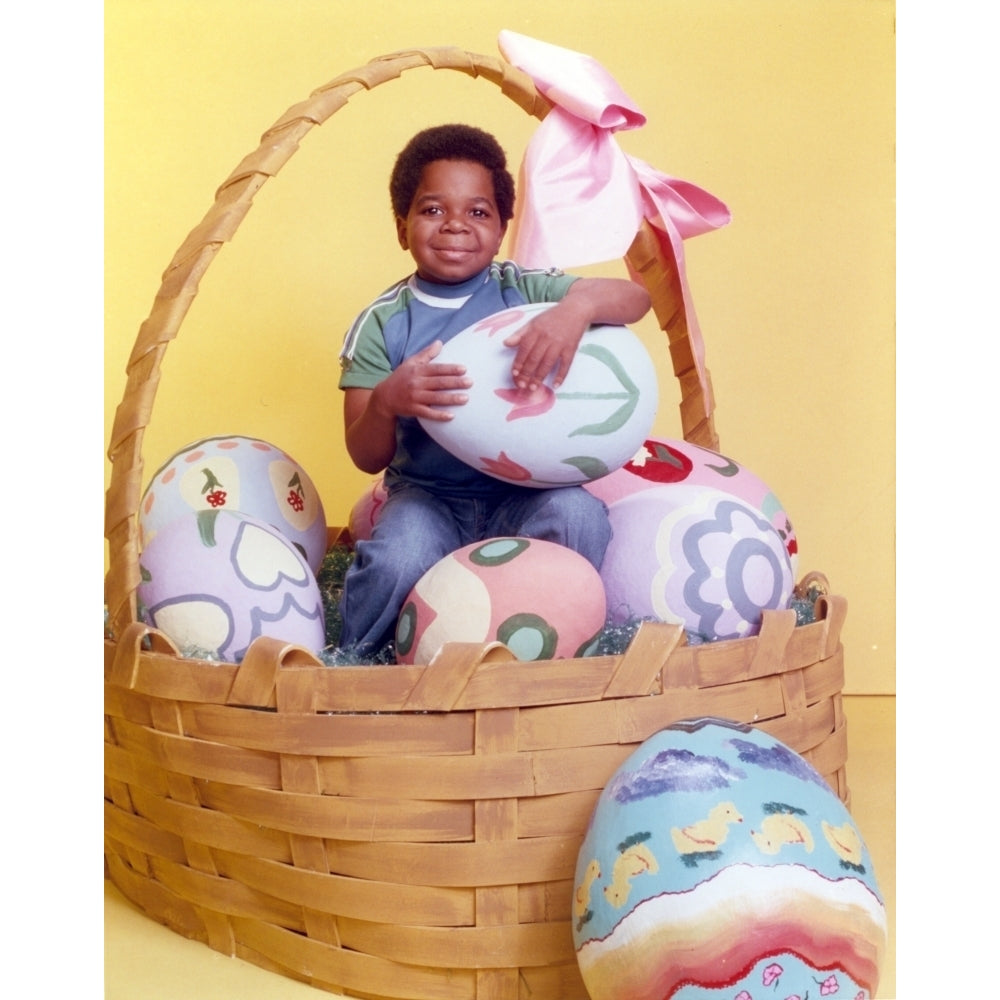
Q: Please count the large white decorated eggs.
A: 1